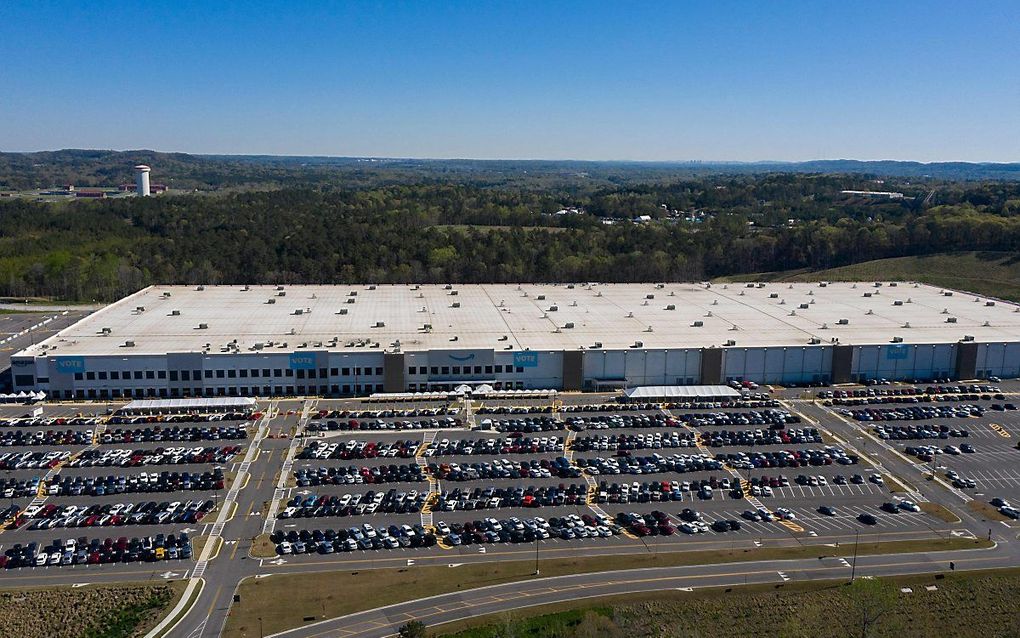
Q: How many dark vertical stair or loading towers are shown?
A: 5